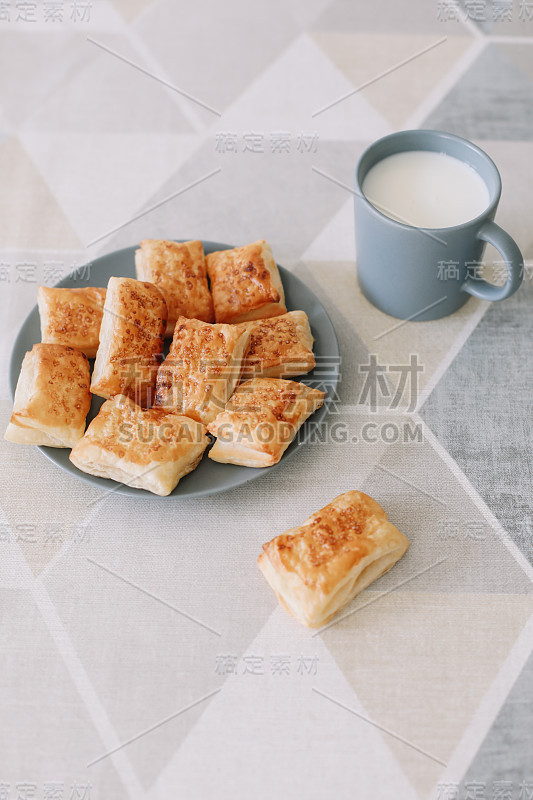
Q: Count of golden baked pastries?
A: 10